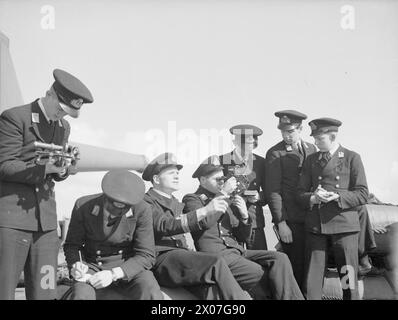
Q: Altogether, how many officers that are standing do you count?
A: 4